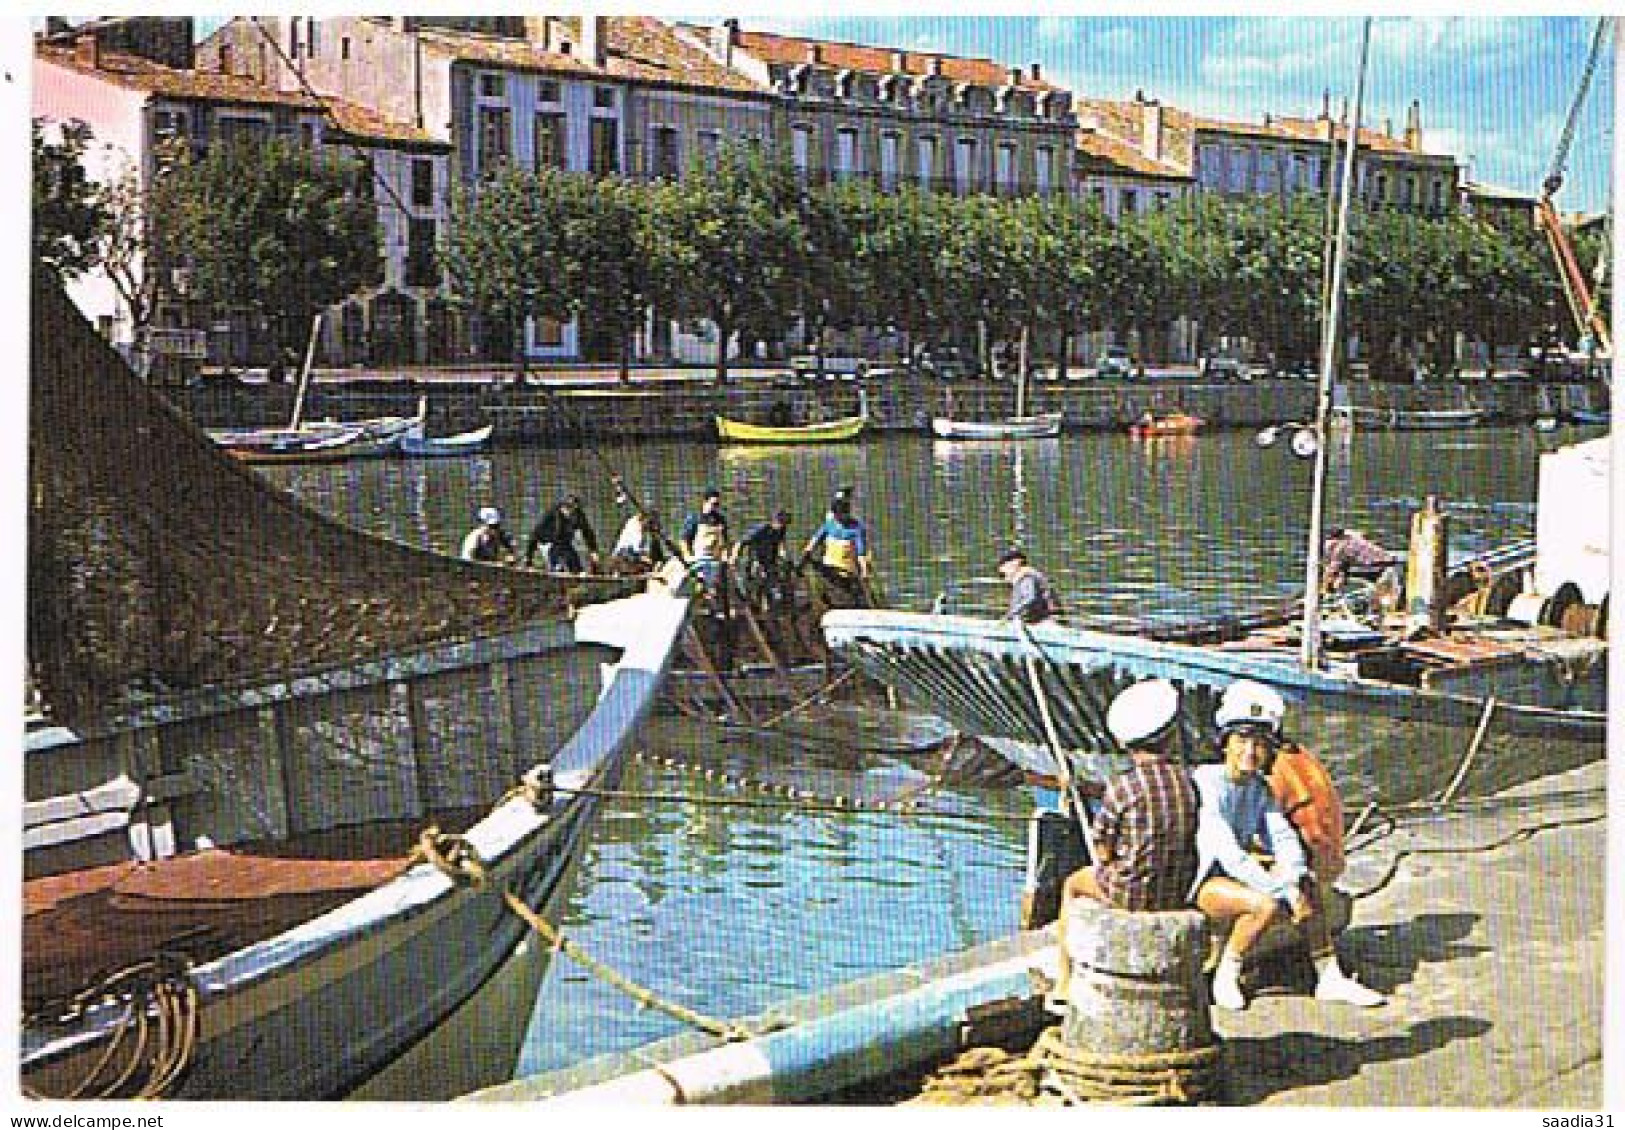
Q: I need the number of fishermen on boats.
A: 8